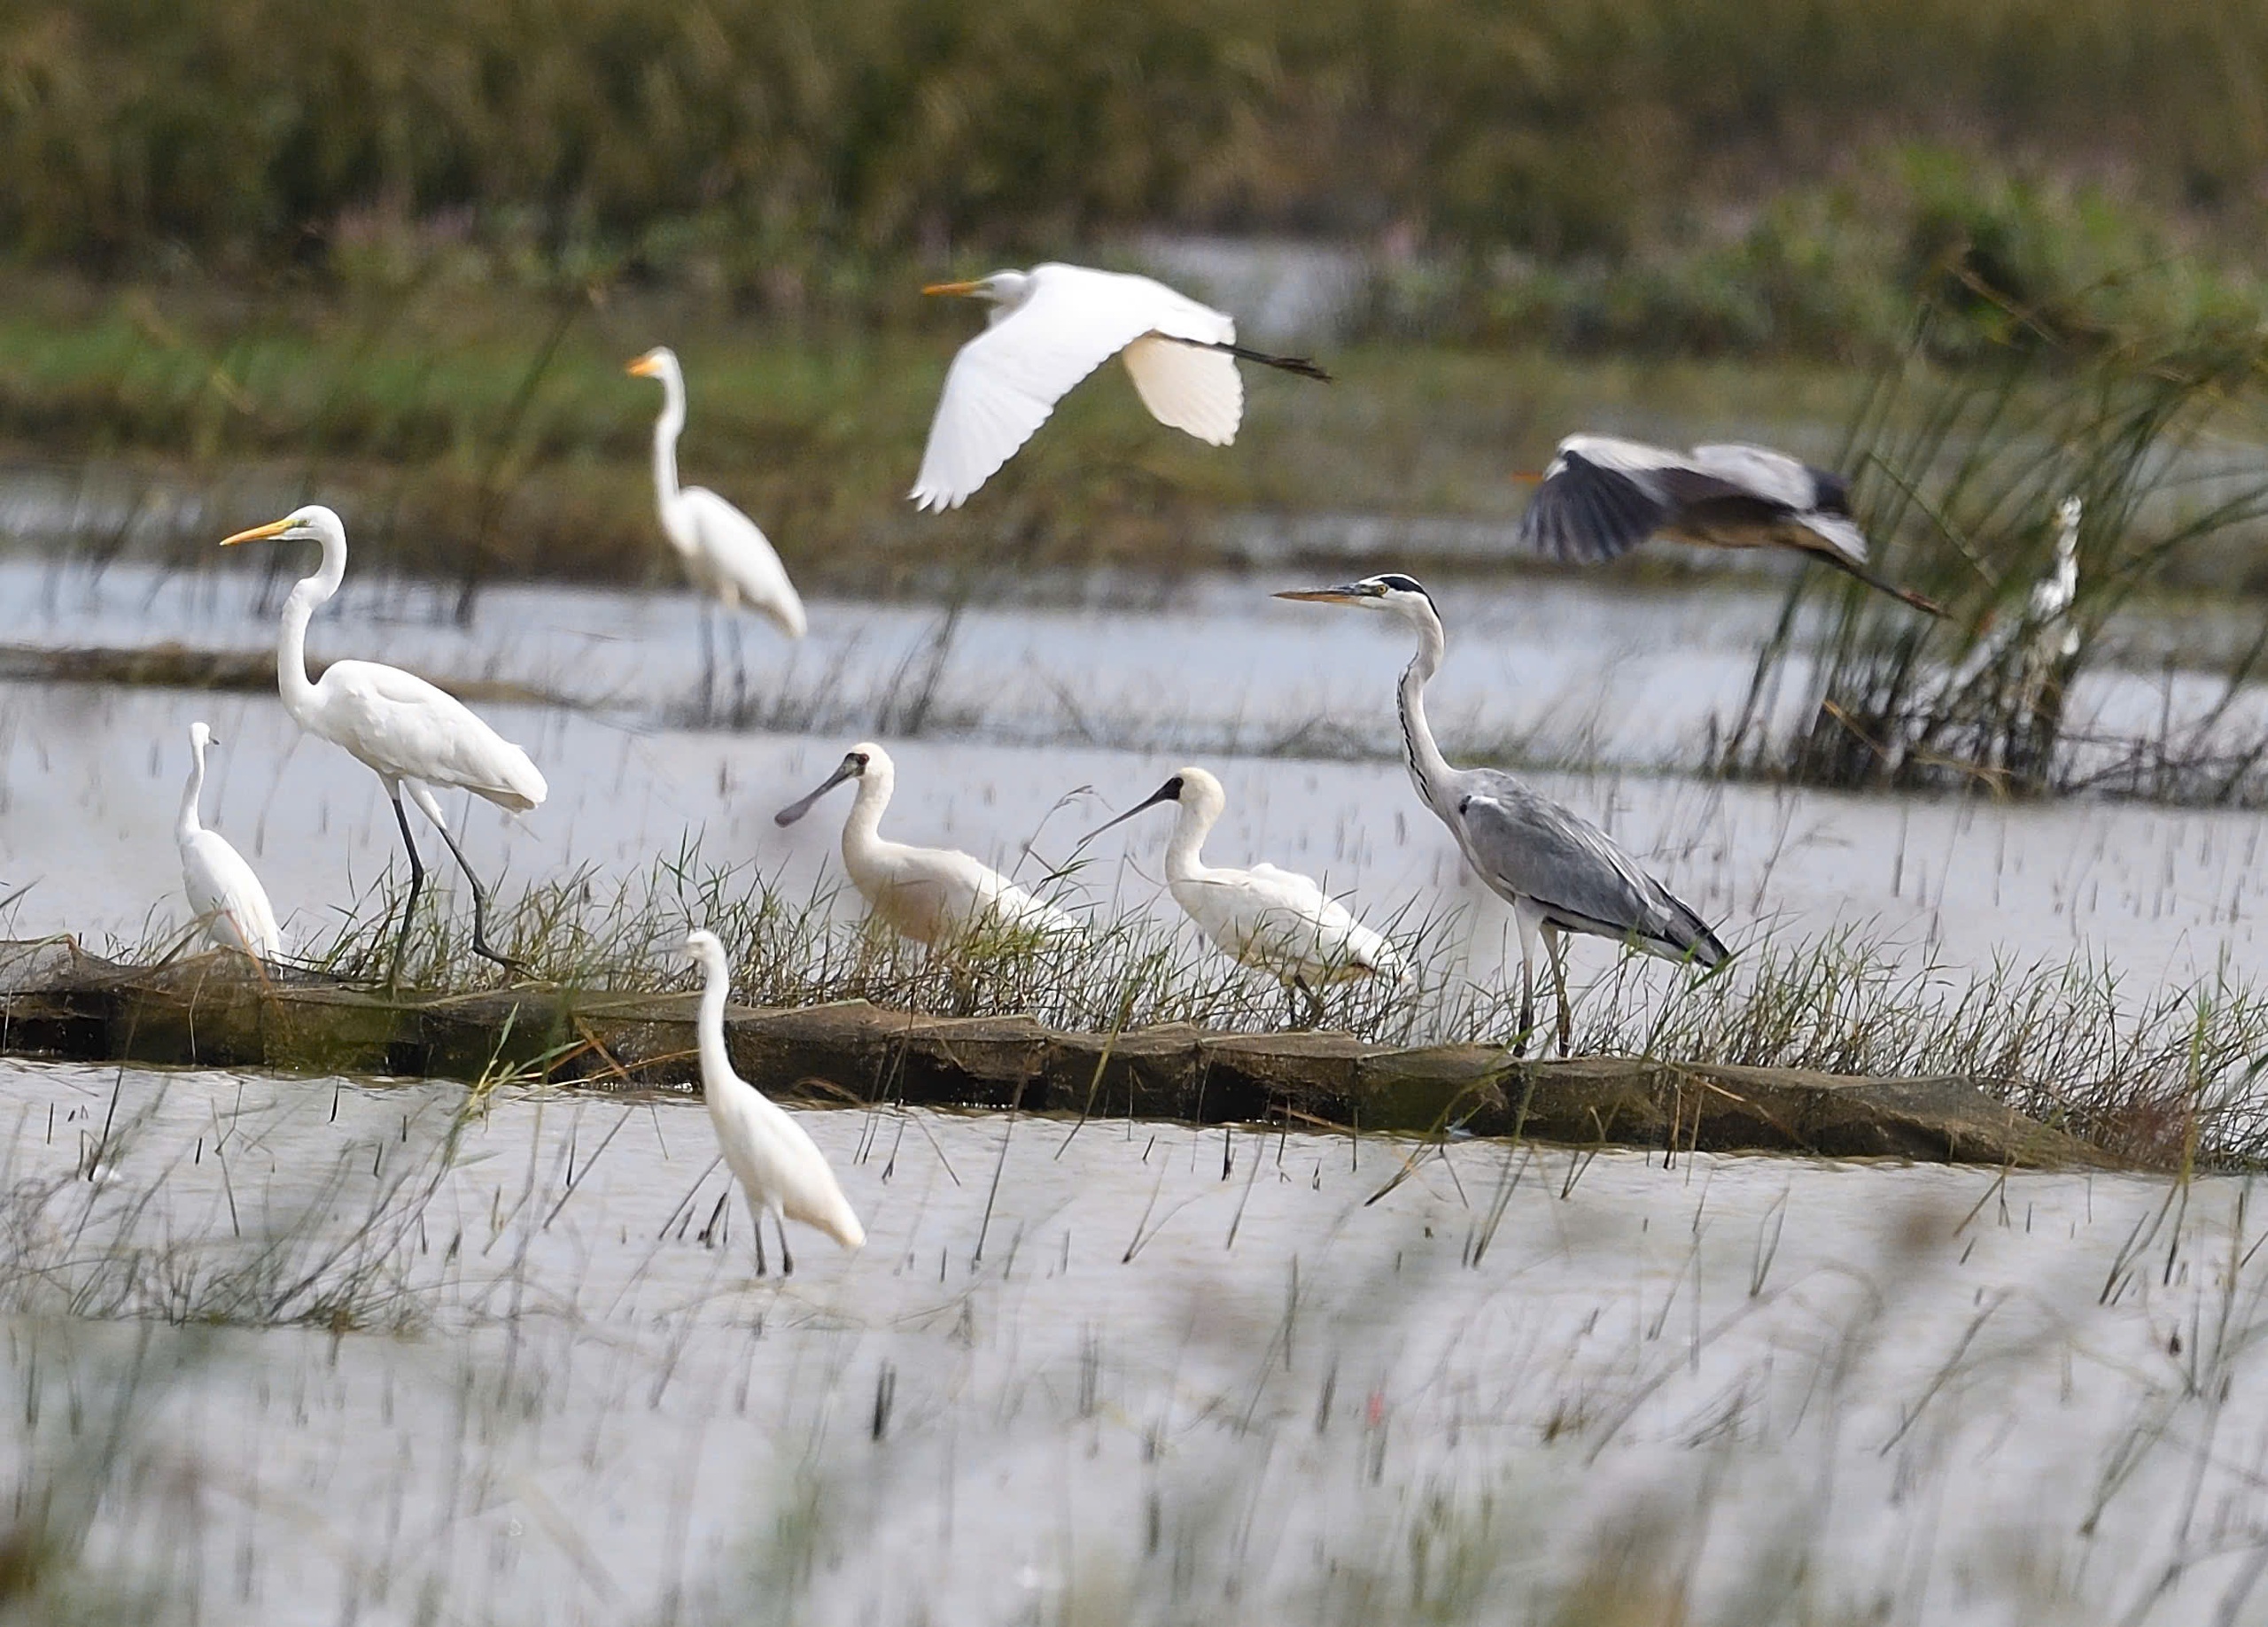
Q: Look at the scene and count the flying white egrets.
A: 1